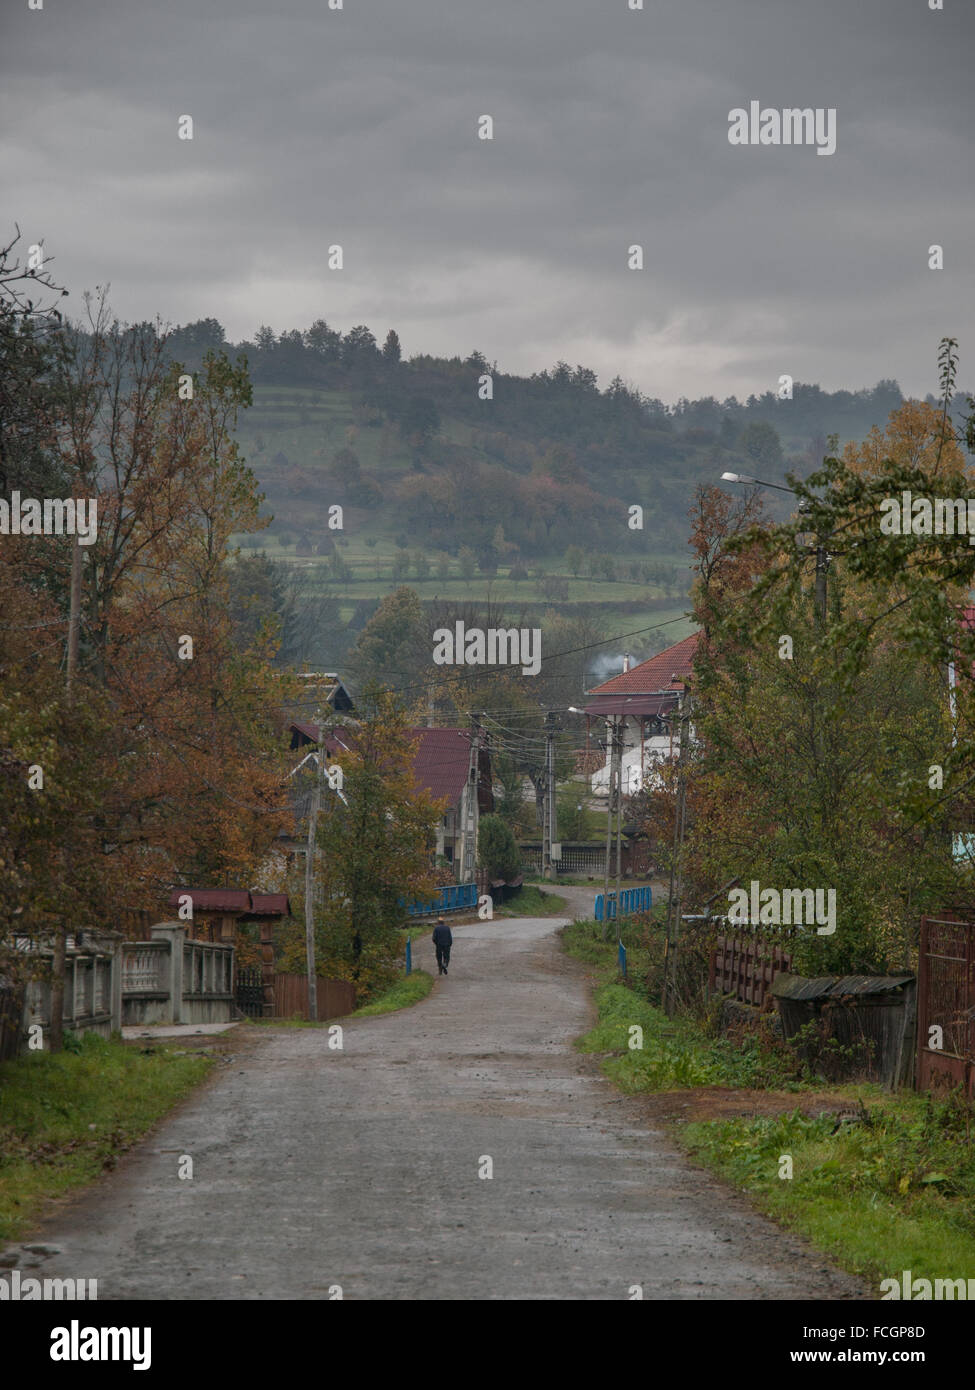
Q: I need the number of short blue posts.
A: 2